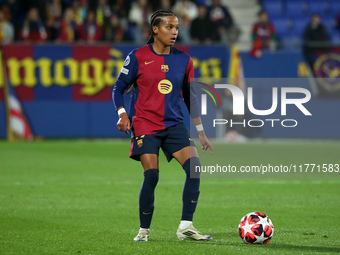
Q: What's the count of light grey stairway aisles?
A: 1